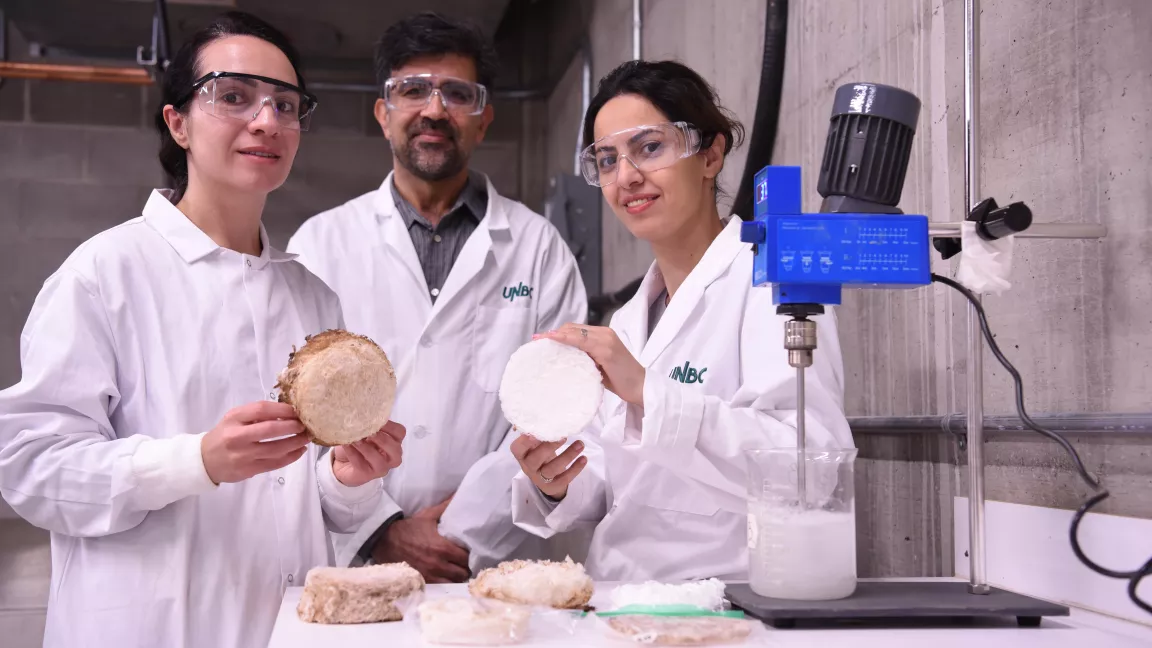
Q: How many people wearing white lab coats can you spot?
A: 3